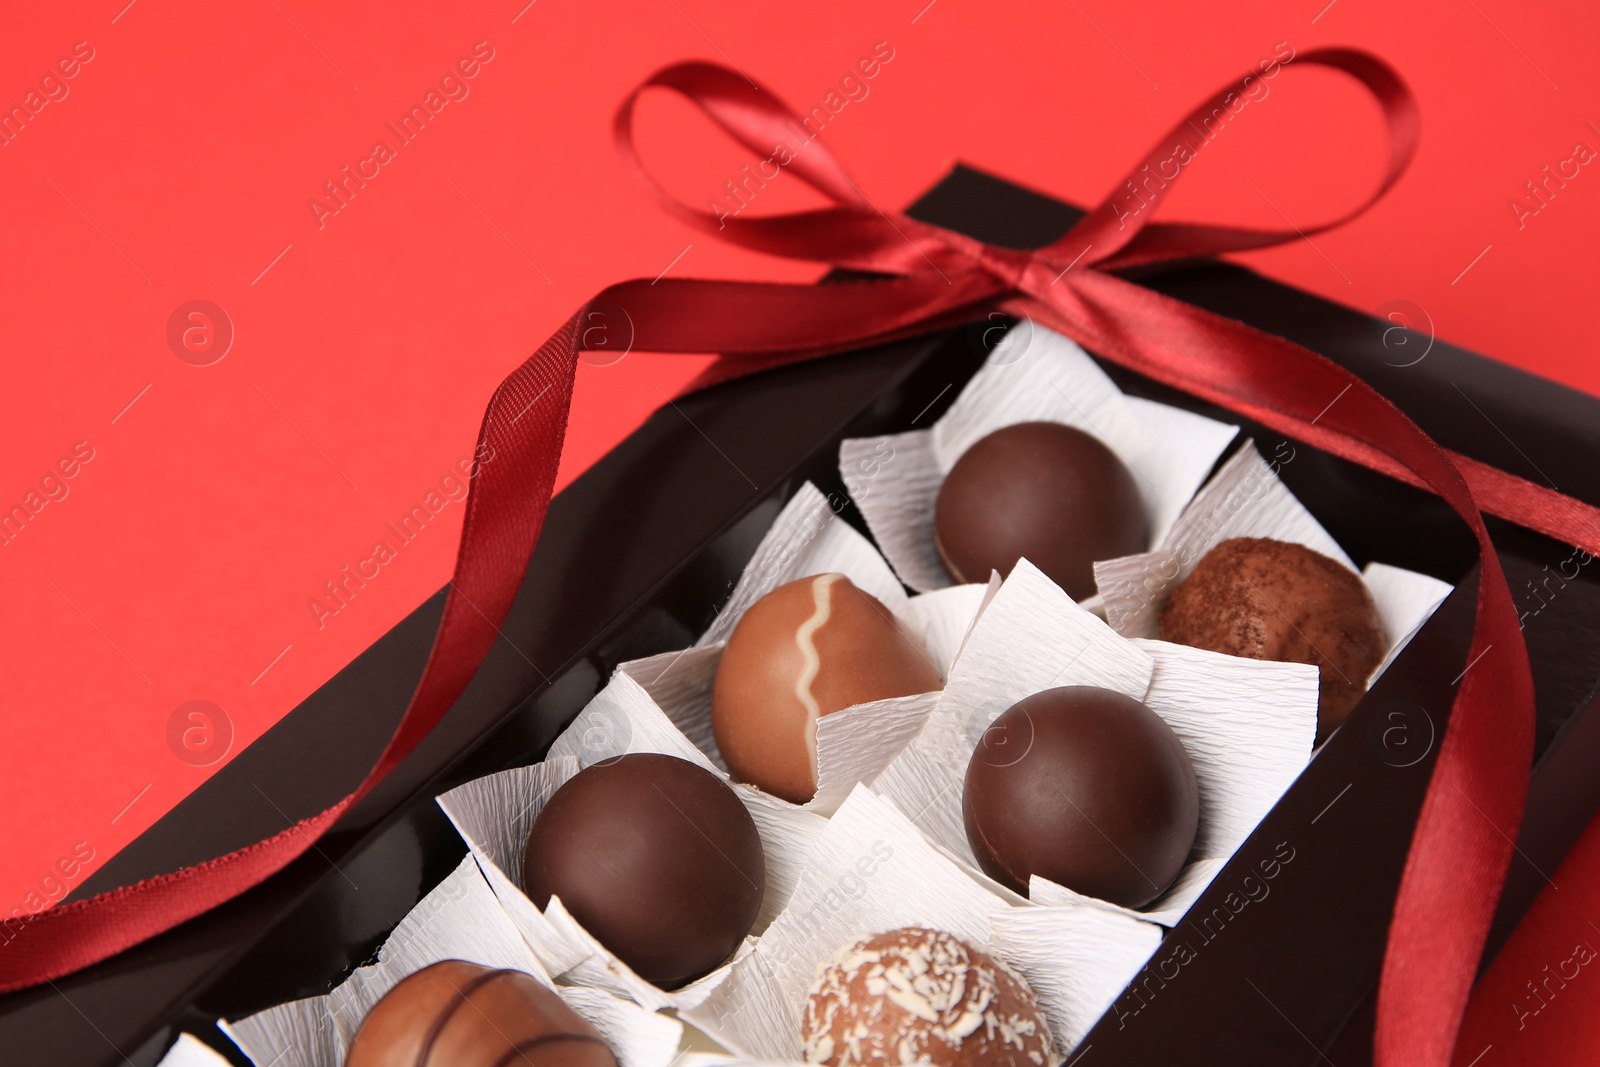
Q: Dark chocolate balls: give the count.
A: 3